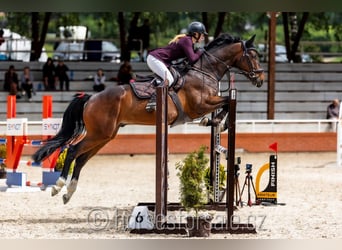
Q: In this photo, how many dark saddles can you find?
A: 1